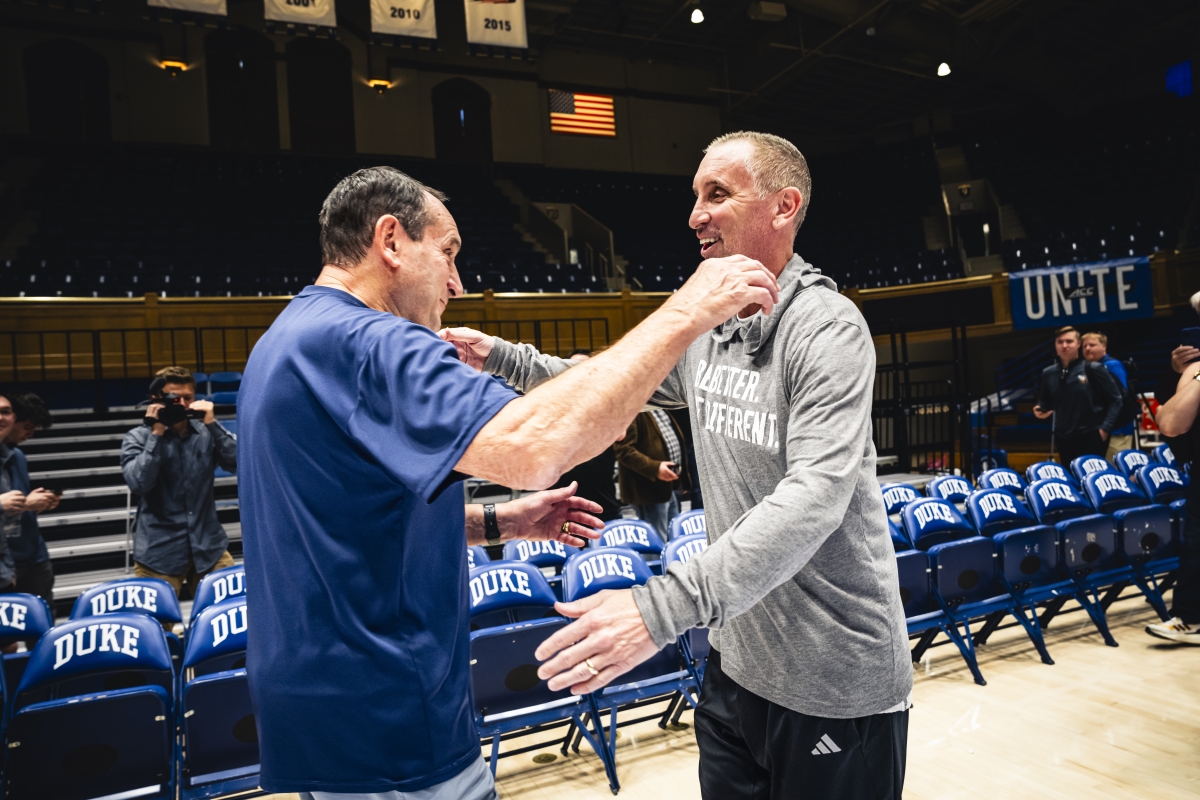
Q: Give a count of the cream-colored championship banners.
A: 4